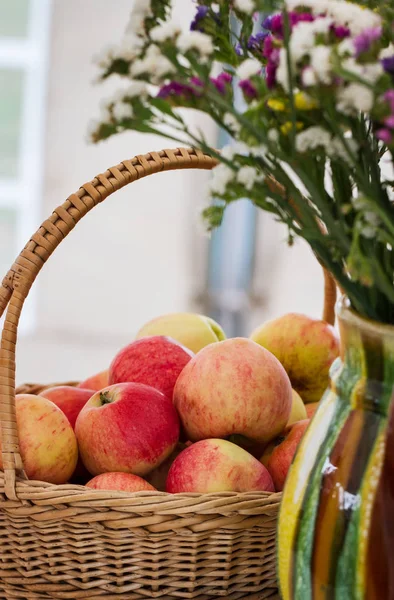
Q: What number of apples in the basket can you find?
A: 13